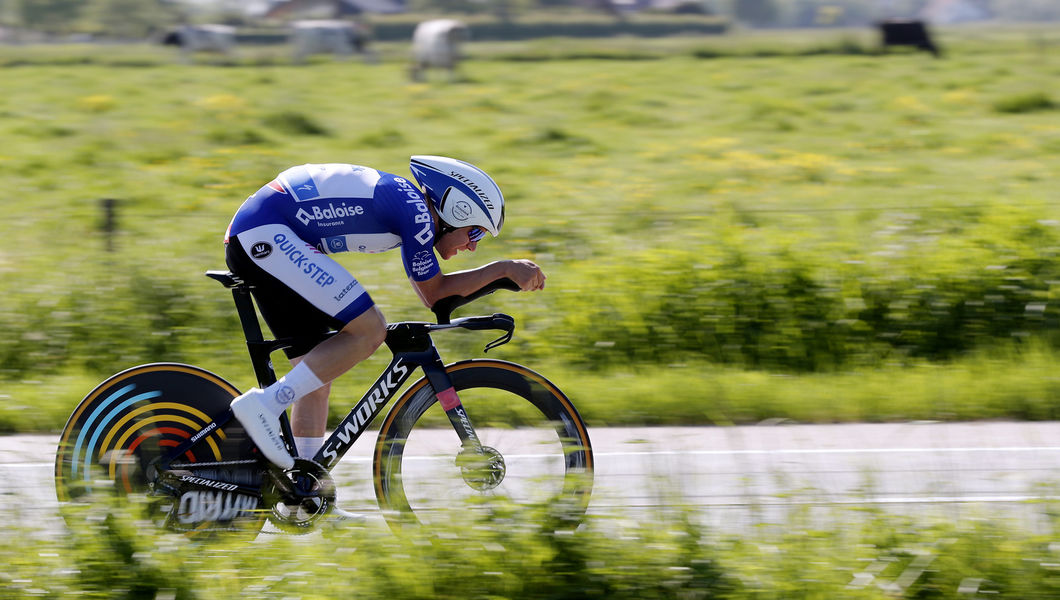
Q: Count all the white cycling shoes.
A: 2